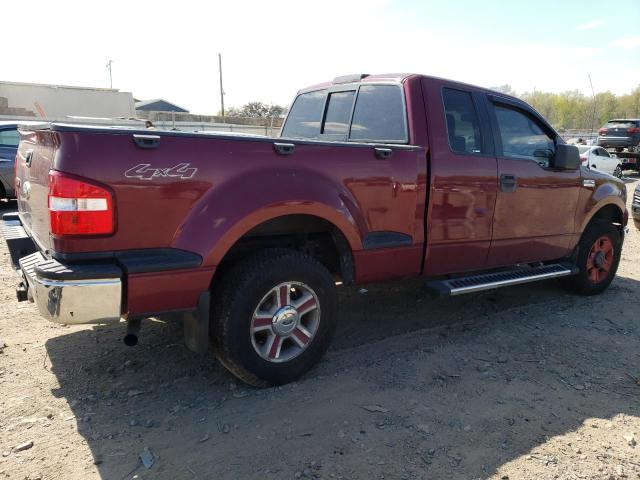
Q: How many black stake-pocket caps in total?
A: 3